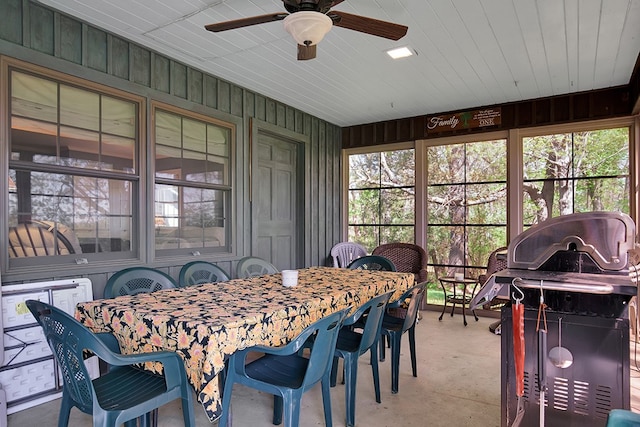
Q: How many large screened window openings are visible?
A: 3